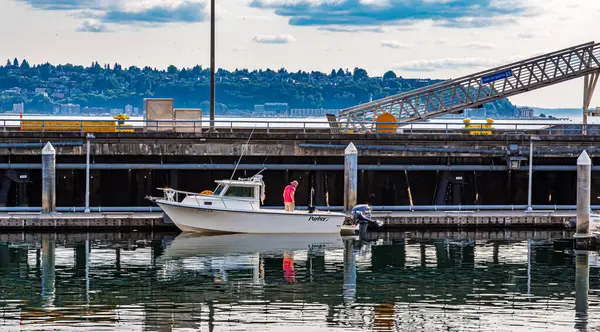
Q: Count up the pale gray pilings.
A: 3